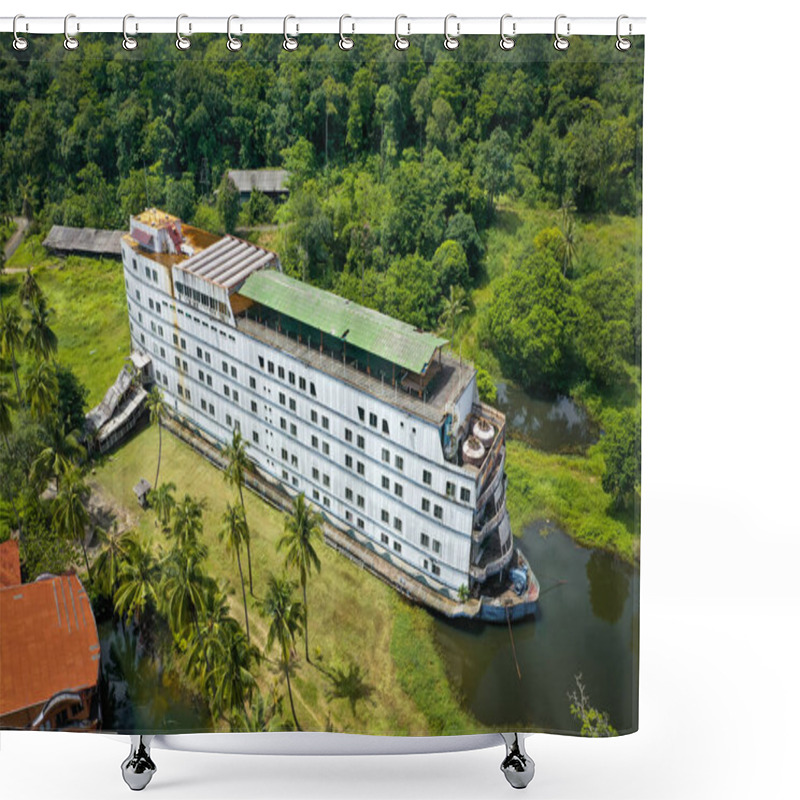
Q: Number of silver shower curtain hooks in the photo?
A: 12